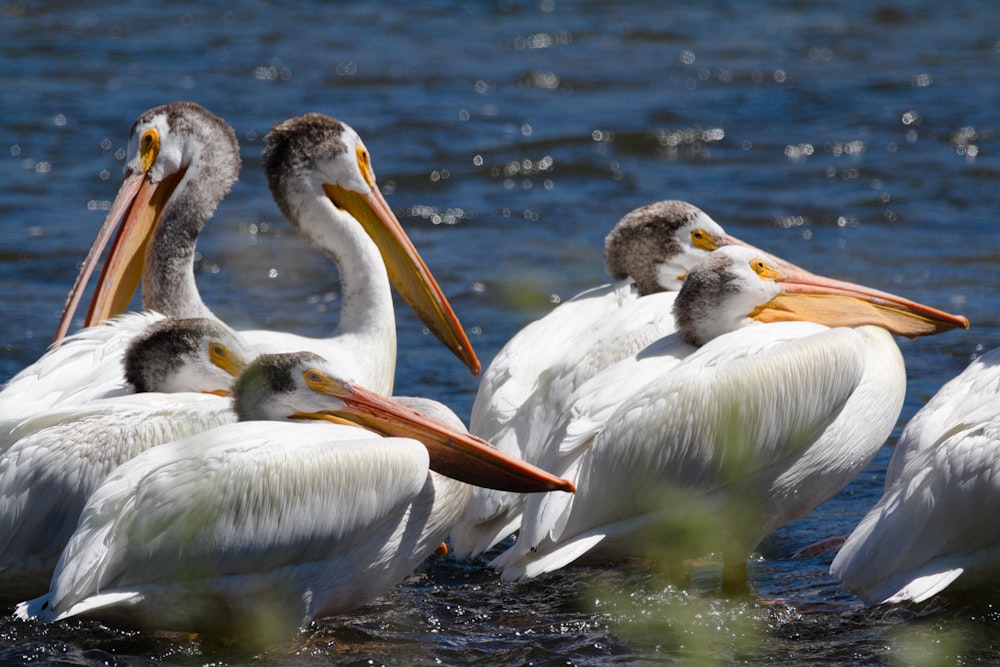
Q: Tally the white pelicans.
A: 7